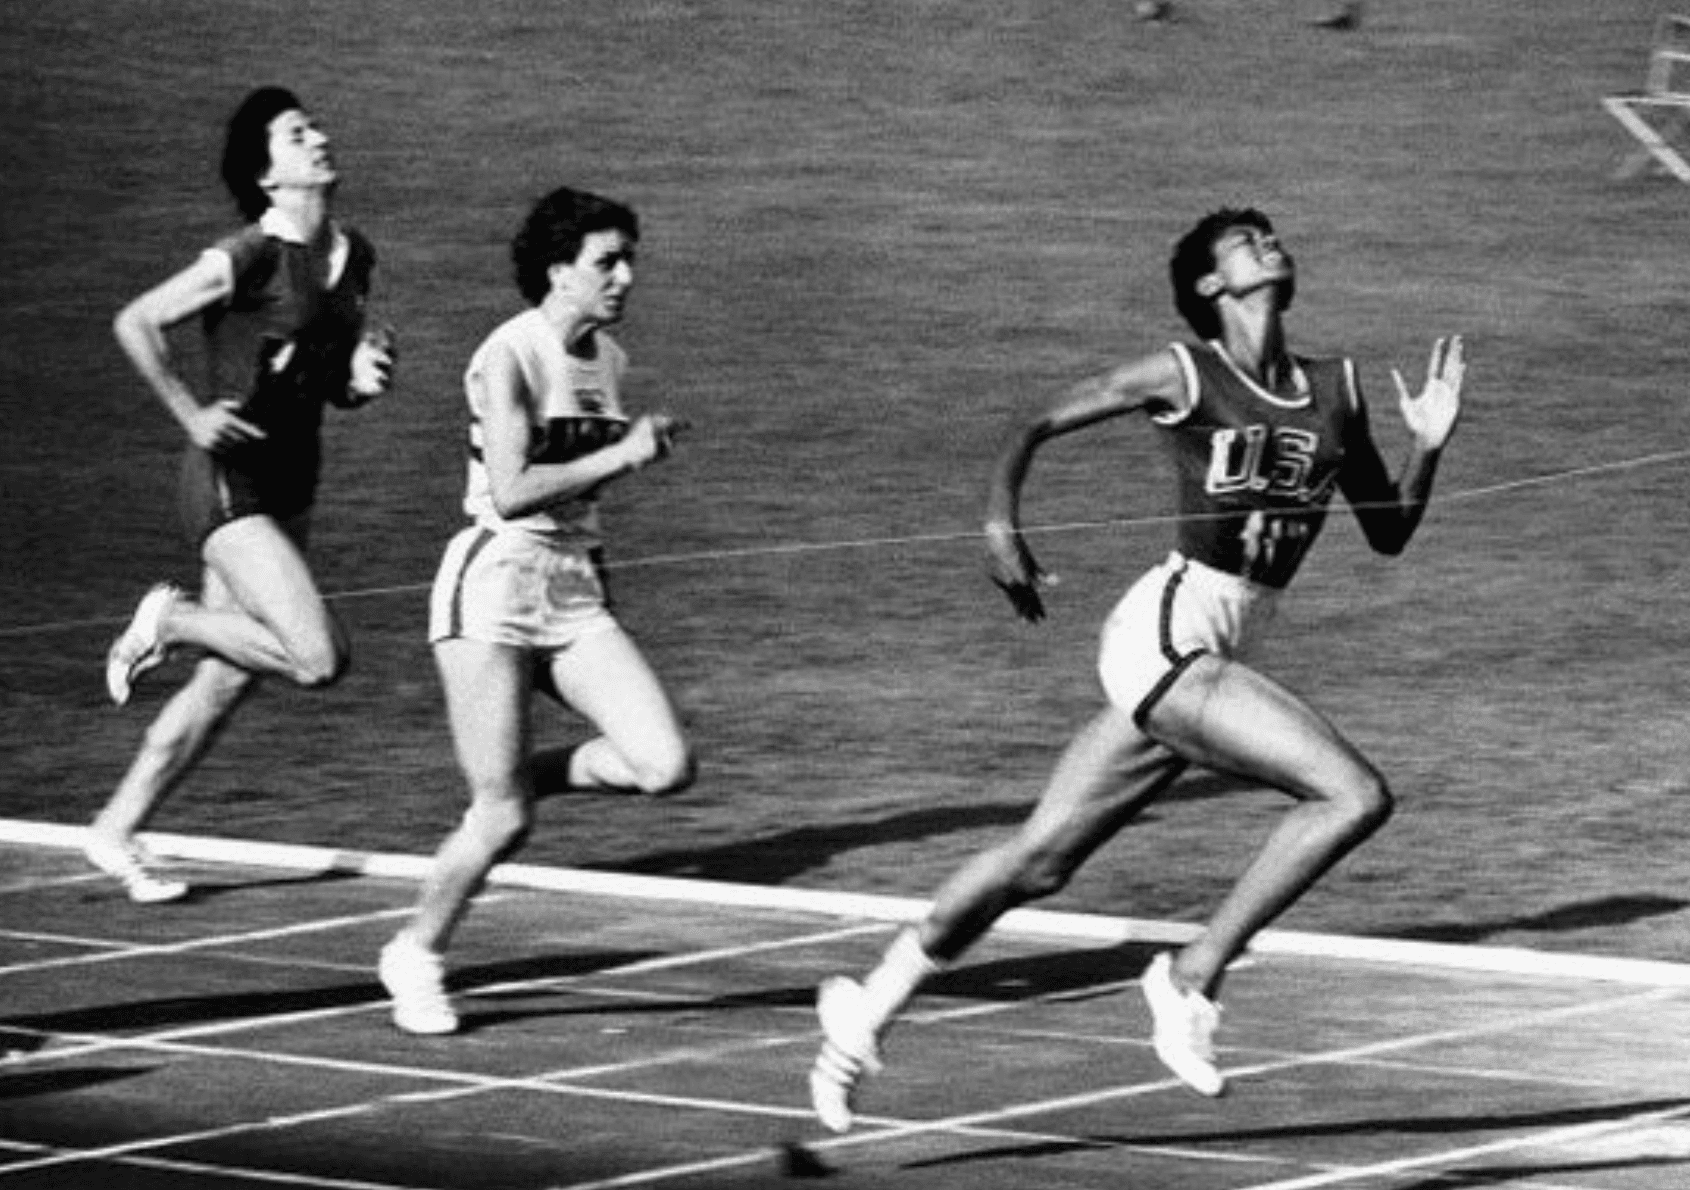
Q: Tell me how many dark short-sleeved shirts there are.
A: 1